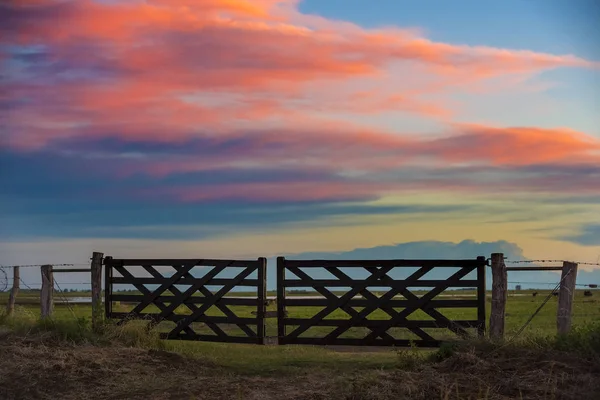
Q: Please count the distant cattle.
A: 3